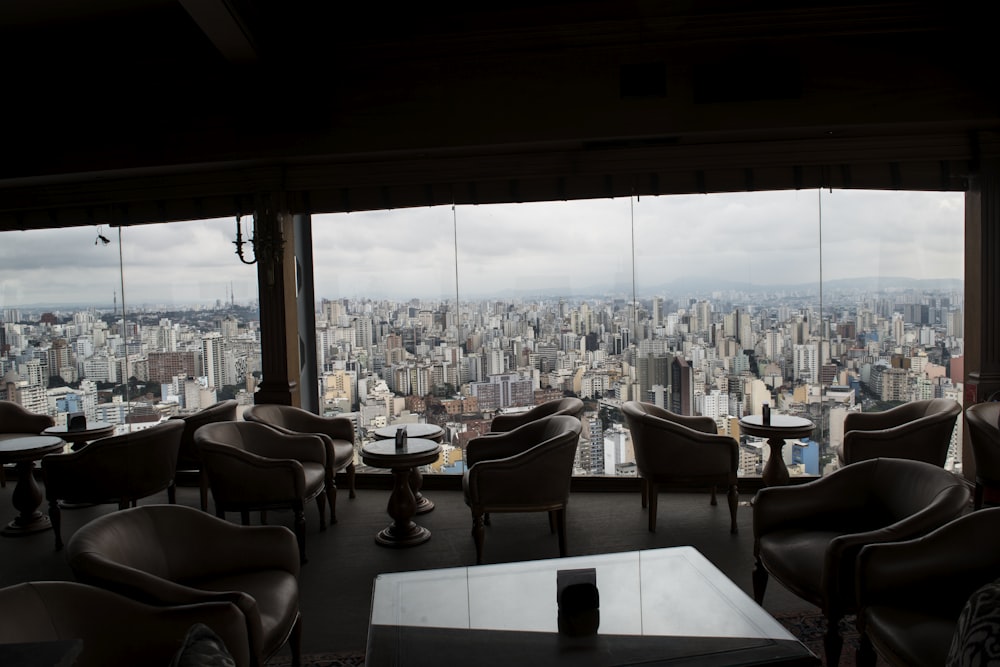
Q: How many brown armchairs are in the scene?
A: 14